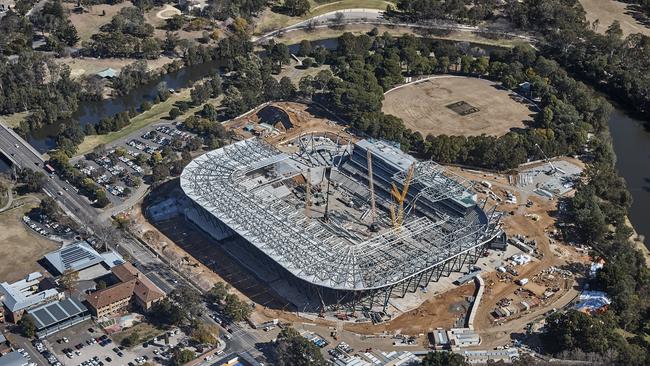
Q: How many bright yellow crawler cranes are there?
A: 1